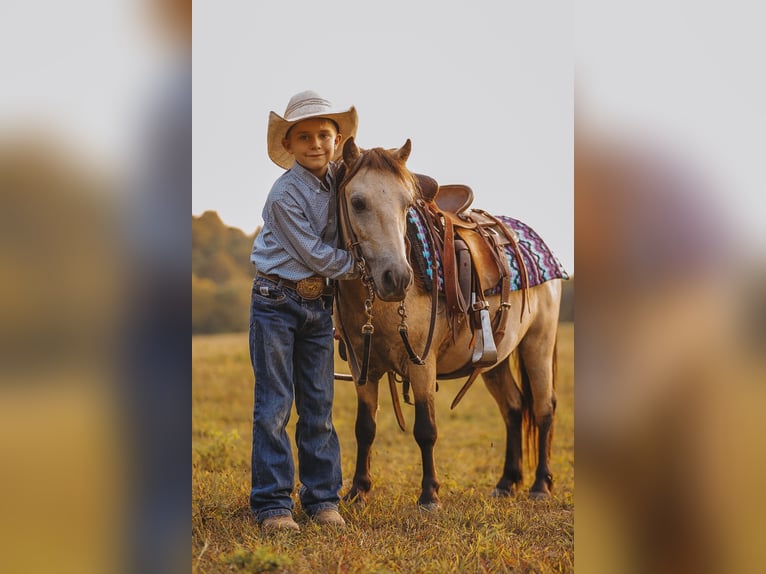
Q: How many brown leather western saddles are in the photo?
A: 1